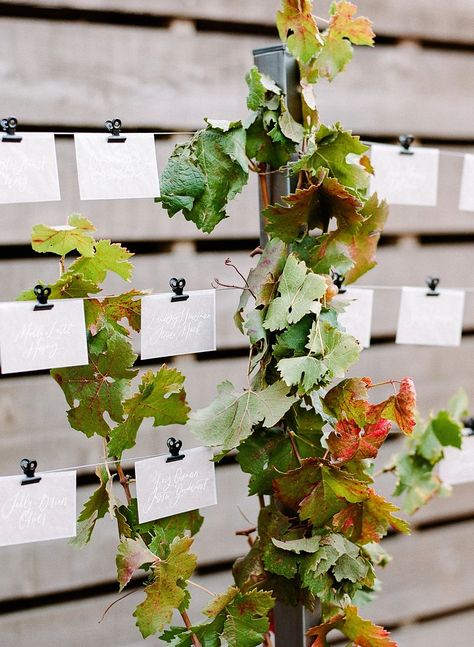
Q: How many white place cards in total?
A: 11